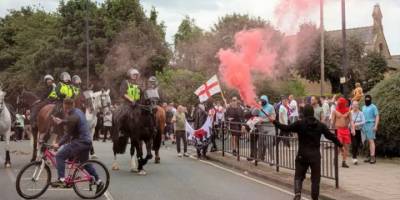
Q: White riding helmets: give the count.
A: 5